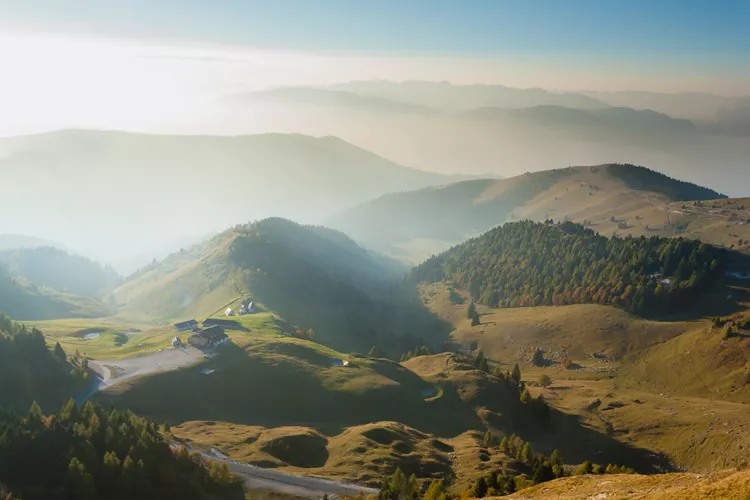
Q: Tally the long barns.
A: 2